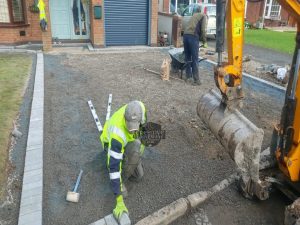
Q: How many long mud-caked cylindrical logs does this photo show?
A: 0